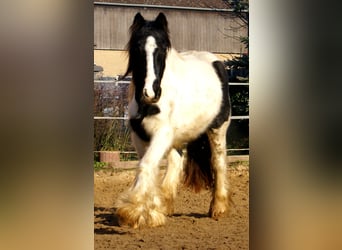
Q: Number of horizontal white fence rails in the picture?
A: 3